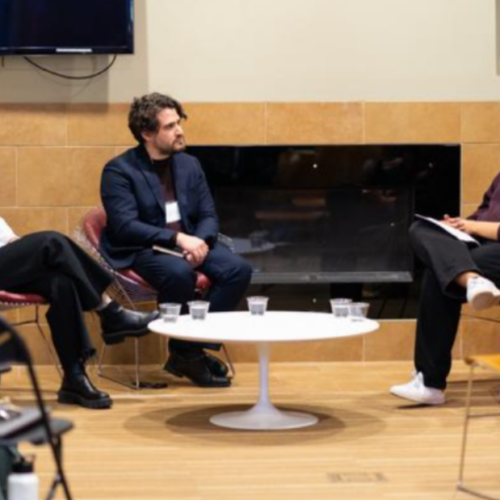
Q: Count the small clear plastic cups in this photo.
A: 5